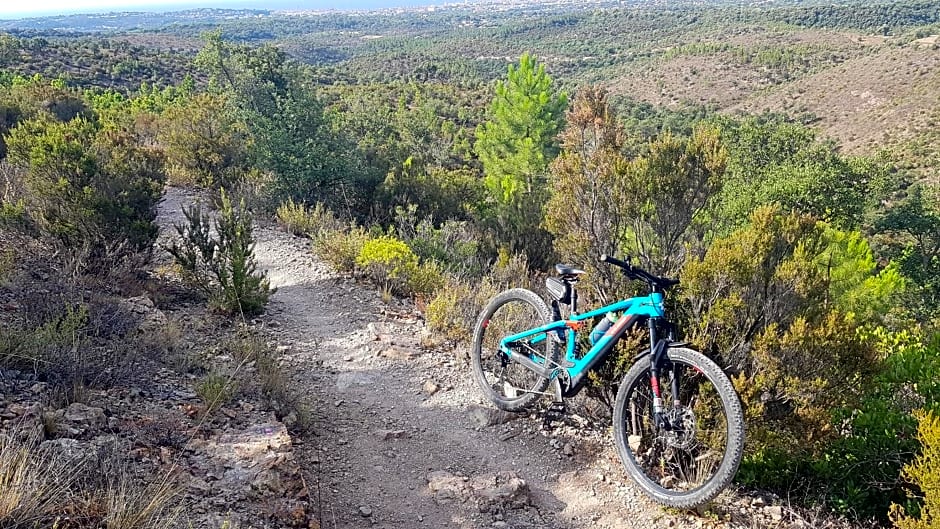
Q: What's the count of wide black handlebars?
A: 1